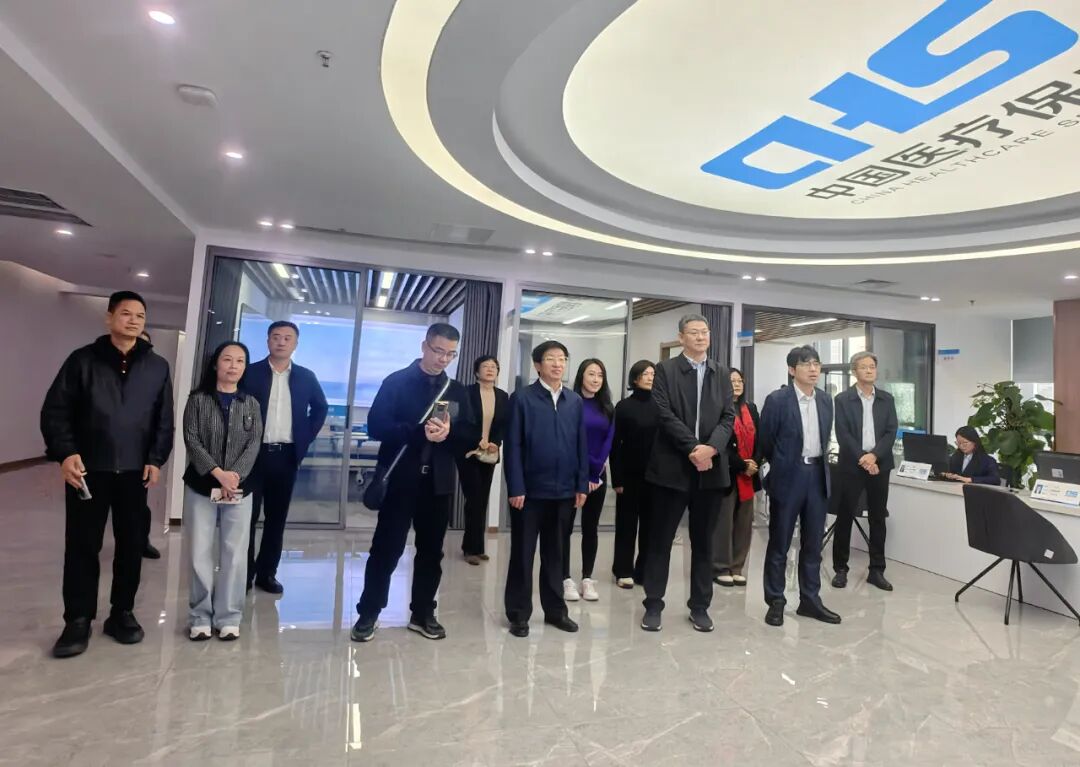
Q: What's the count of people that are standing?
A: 13